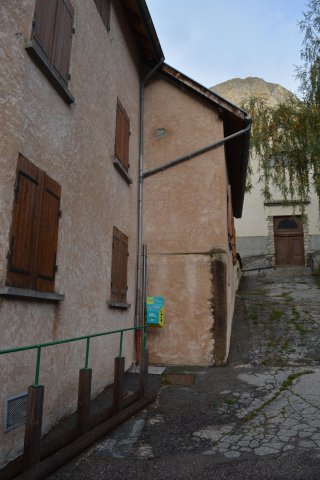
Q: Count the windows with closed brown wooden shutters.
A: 5